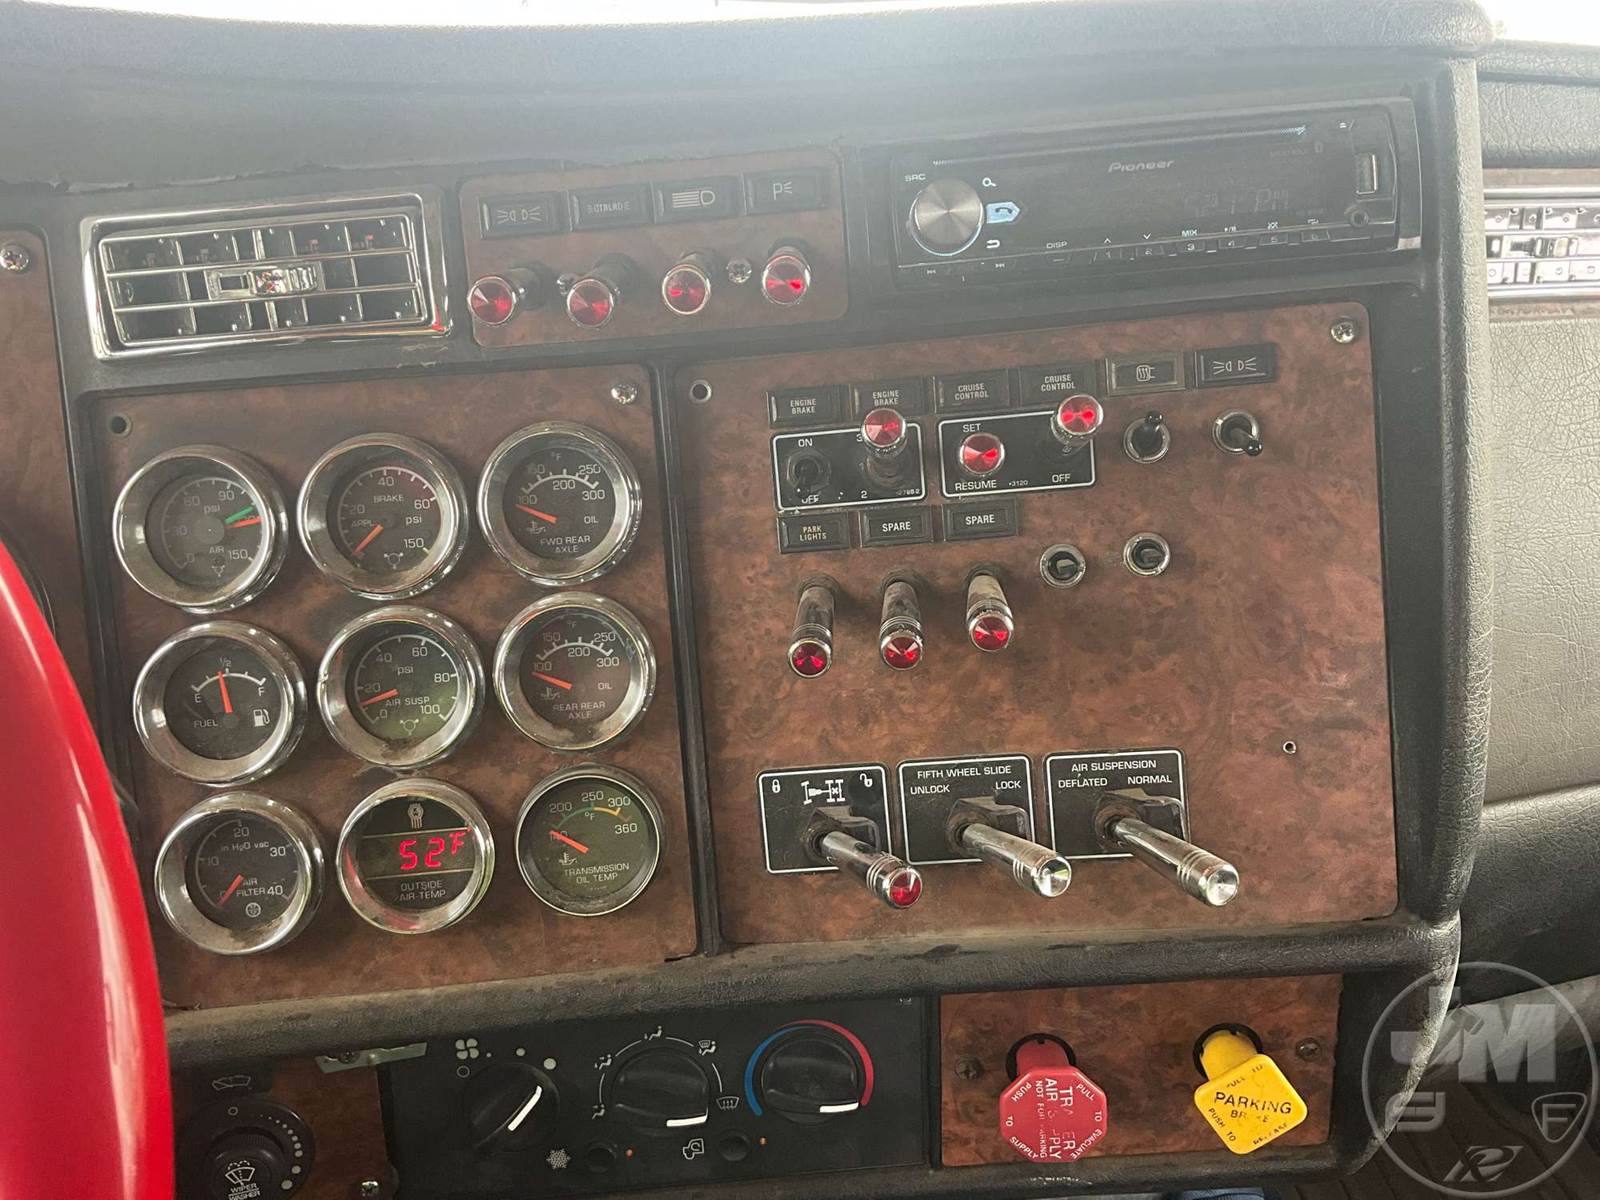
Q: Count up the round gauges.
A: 9